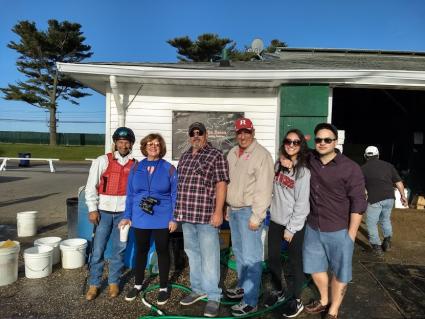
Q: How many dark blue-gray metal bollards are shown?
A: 0